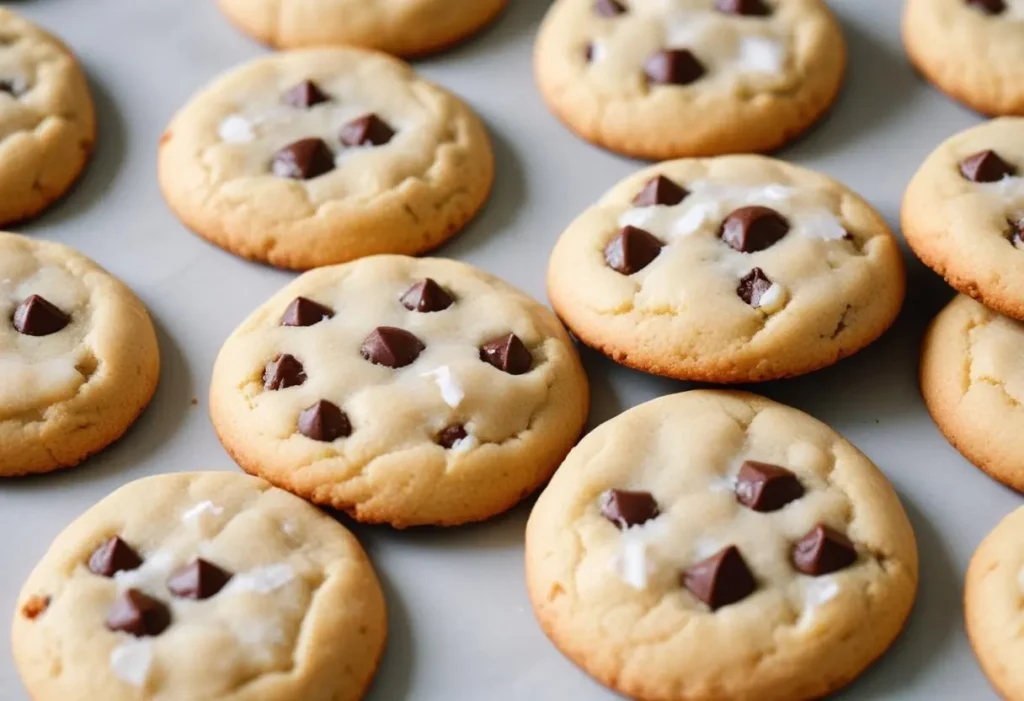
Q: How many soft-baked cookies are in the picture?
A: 13